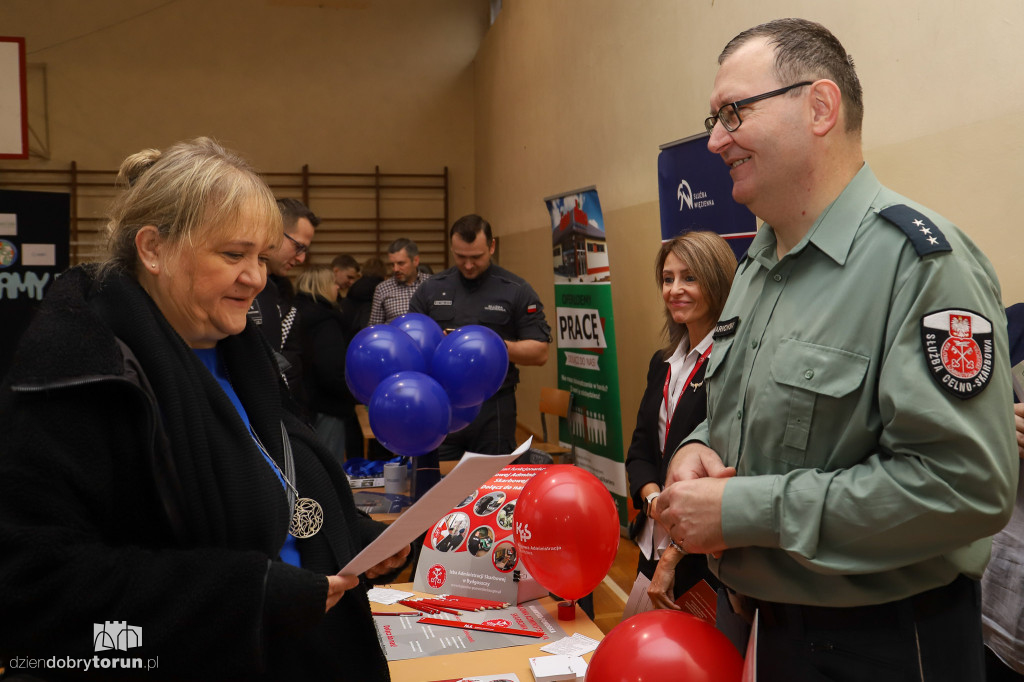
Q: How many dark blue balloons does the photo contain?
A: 5